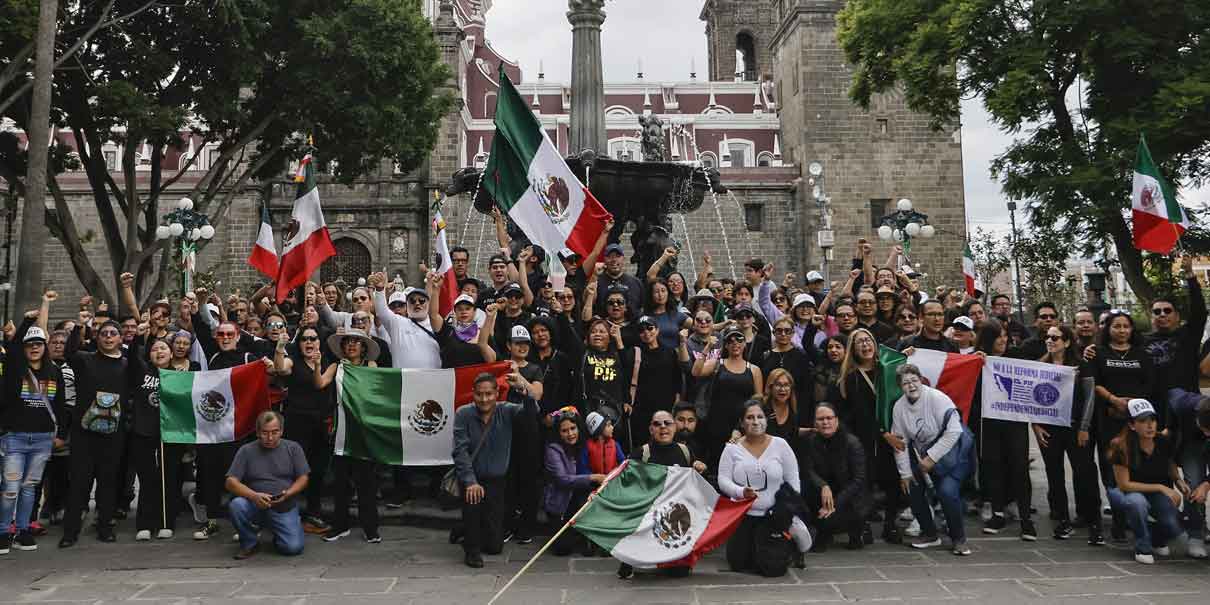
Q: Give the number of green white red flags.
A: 10